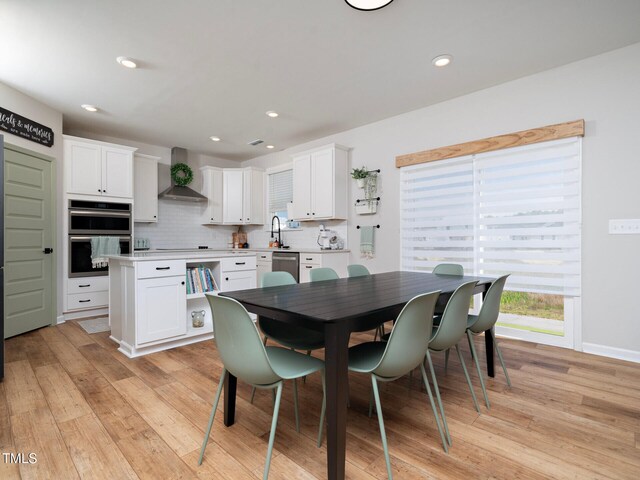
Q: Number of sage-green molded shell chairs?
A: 8